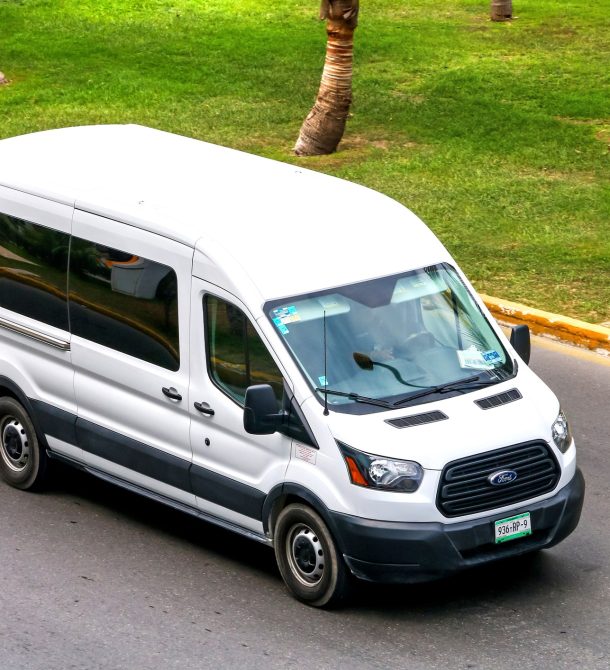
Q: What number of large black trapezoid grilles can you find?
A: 1